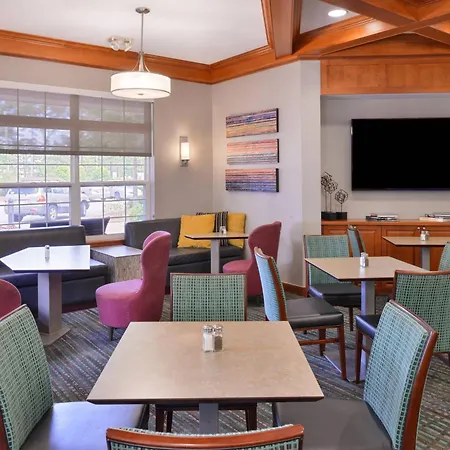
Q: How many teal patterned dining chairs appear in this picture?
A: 9